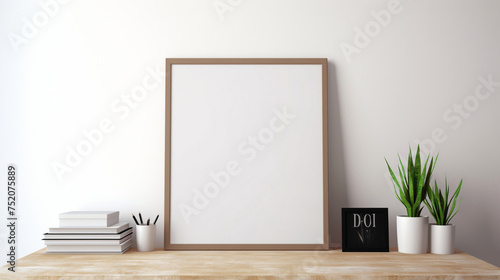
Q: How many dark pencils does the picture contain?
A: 4